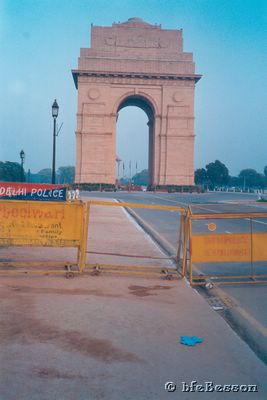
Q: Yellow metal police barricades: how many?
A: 3